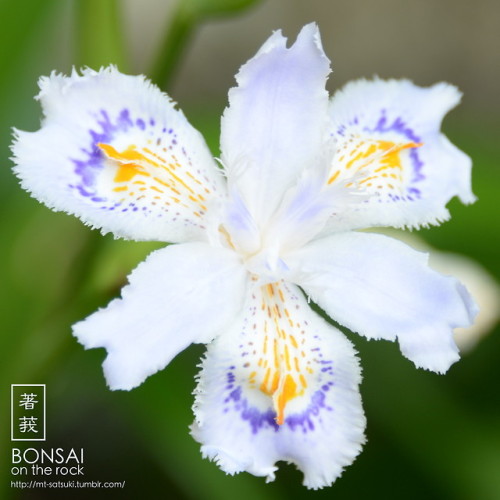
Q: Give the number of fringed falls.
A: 3